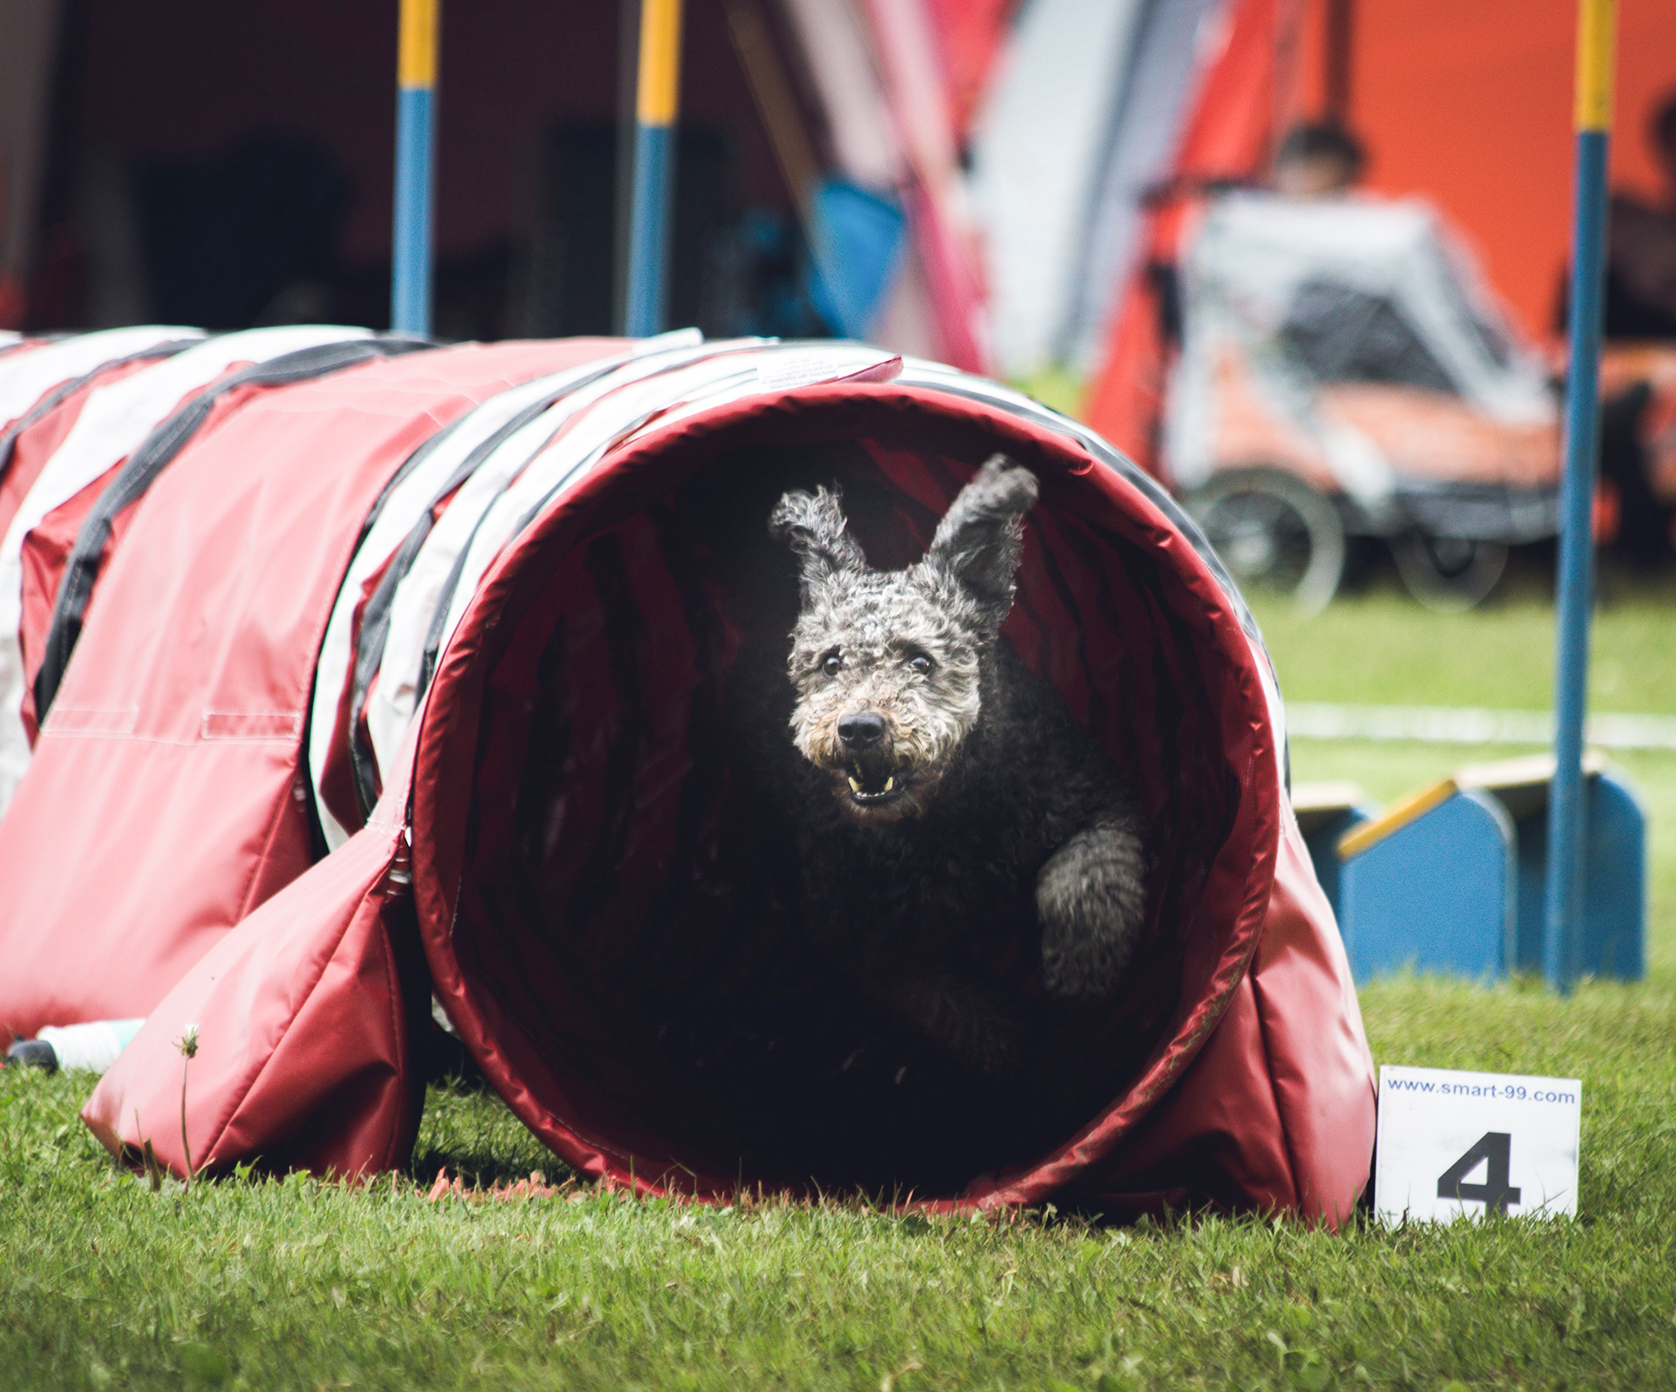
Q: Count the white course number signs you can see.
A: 1